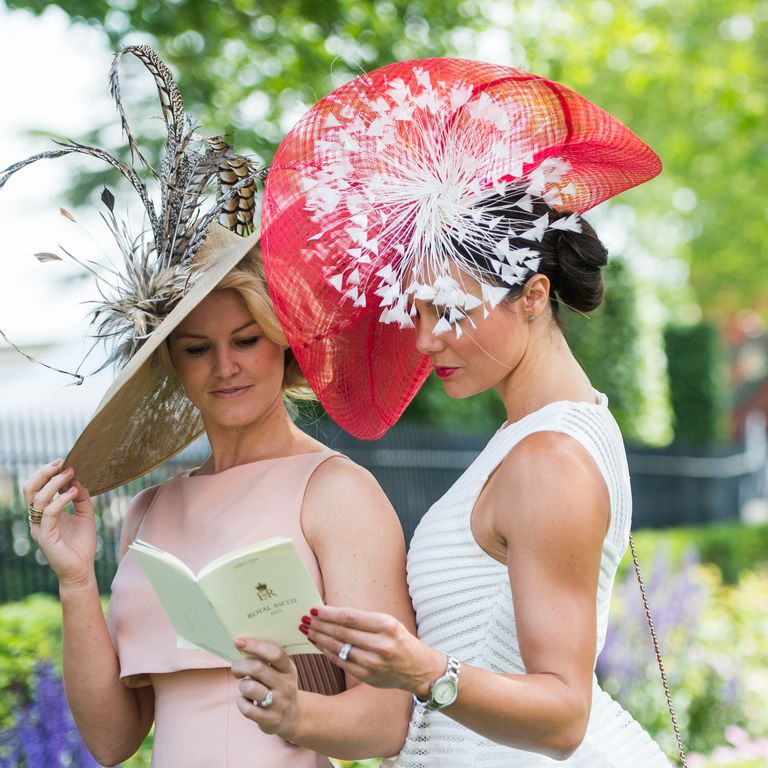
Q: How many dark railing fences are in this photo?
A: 1